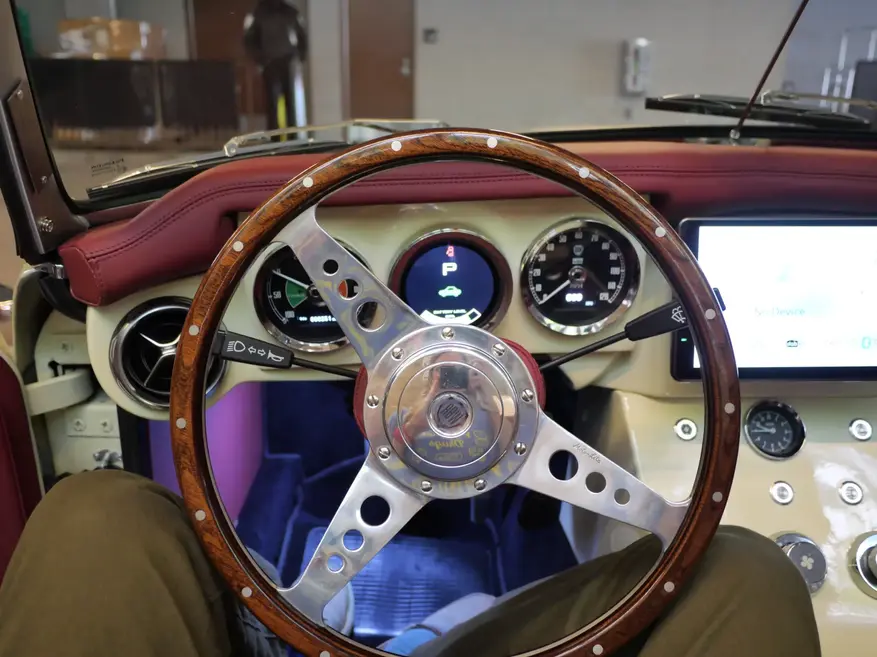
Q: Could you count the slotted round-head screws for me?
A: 9